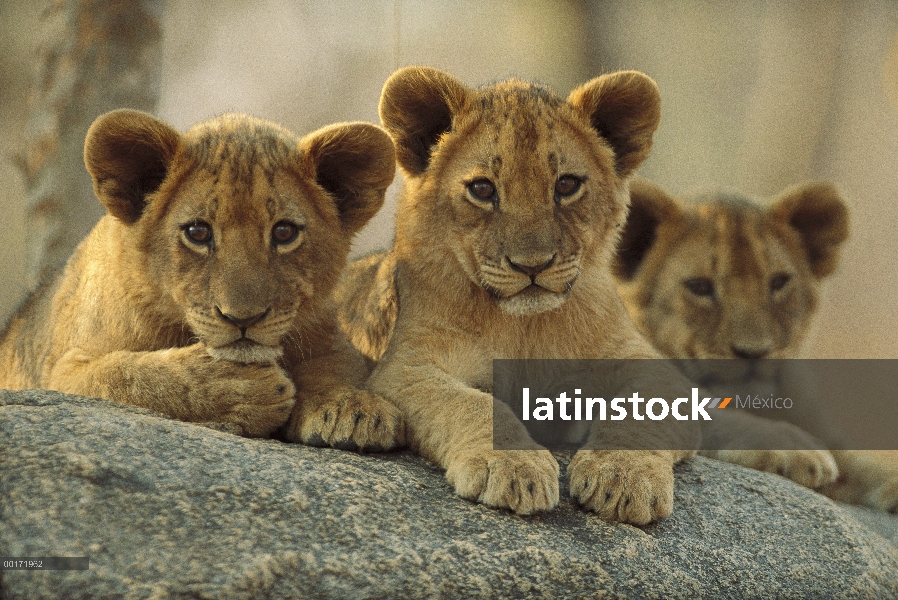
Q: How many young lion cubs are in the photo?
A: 3